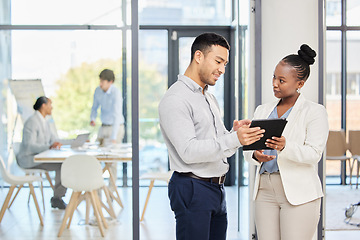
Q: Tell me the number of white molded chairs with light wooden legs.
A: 4